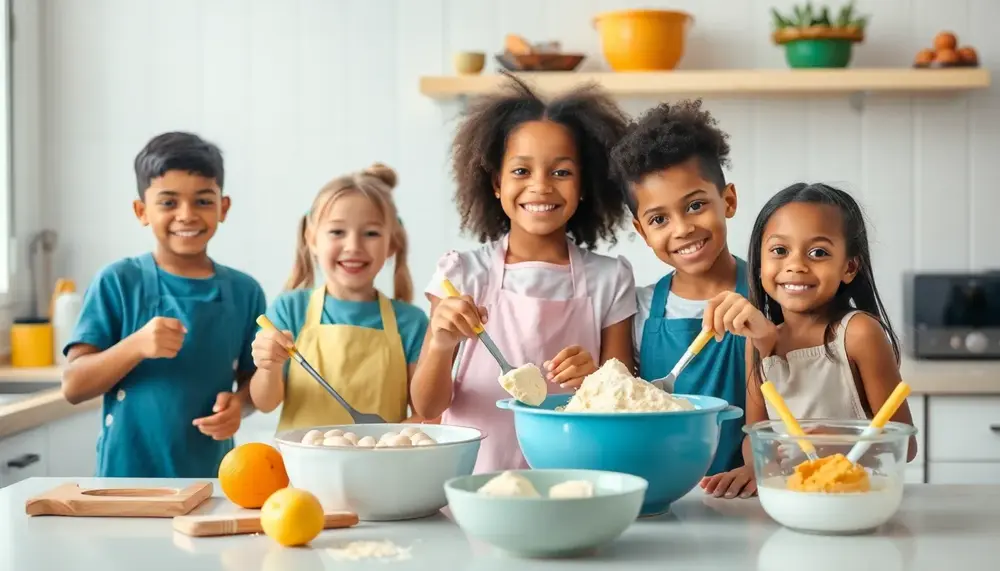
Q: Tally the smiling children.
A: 5